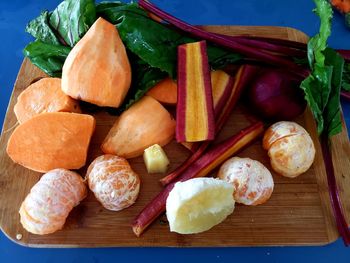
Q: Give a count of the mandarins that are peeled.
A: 4